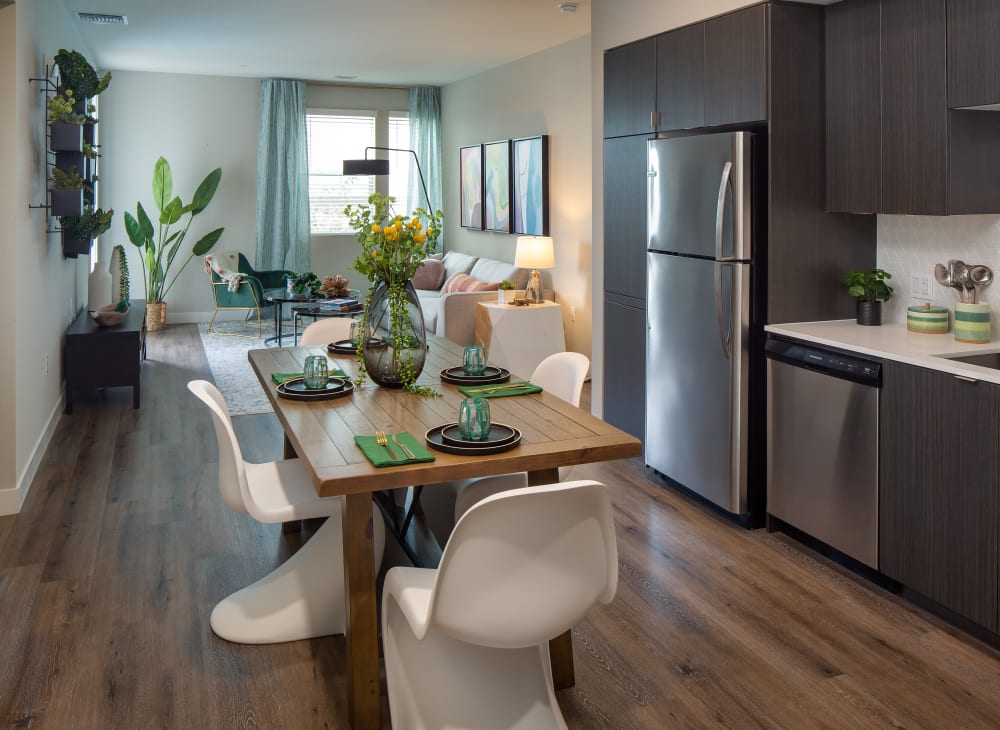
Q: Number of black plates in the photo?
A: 8